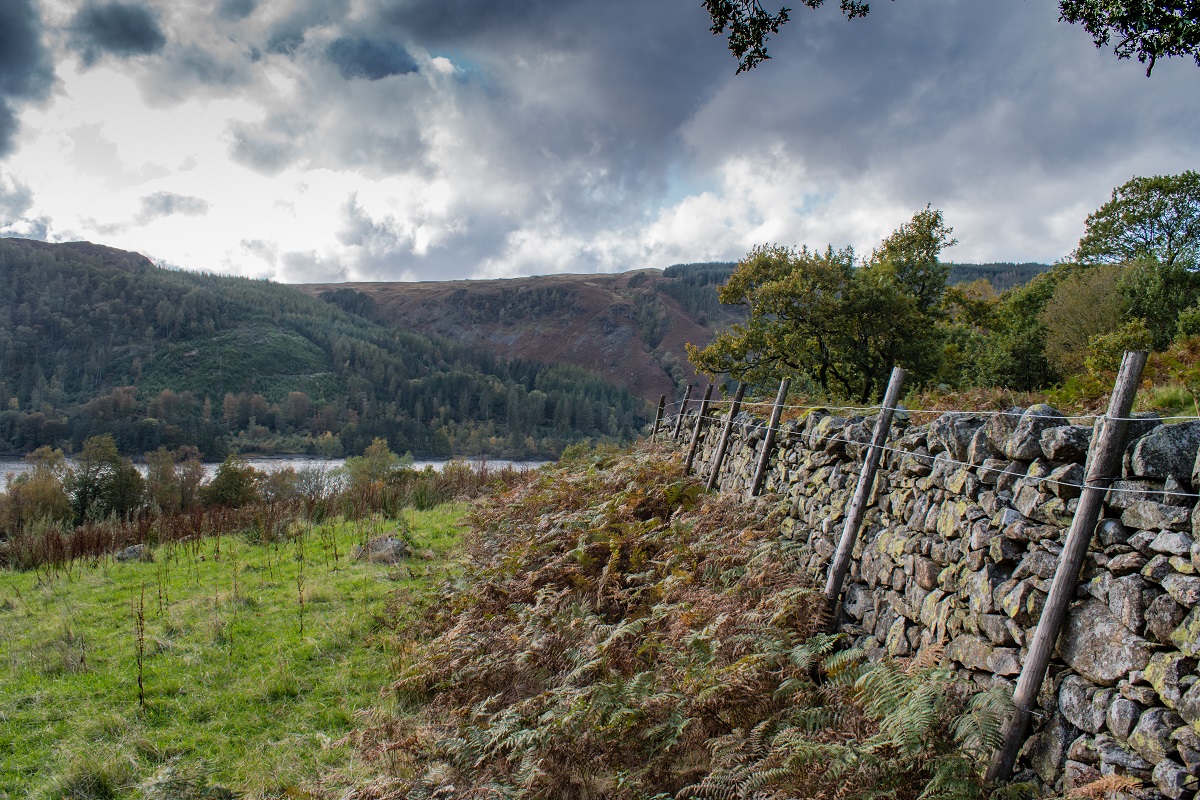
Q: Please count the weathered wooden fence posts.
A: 7